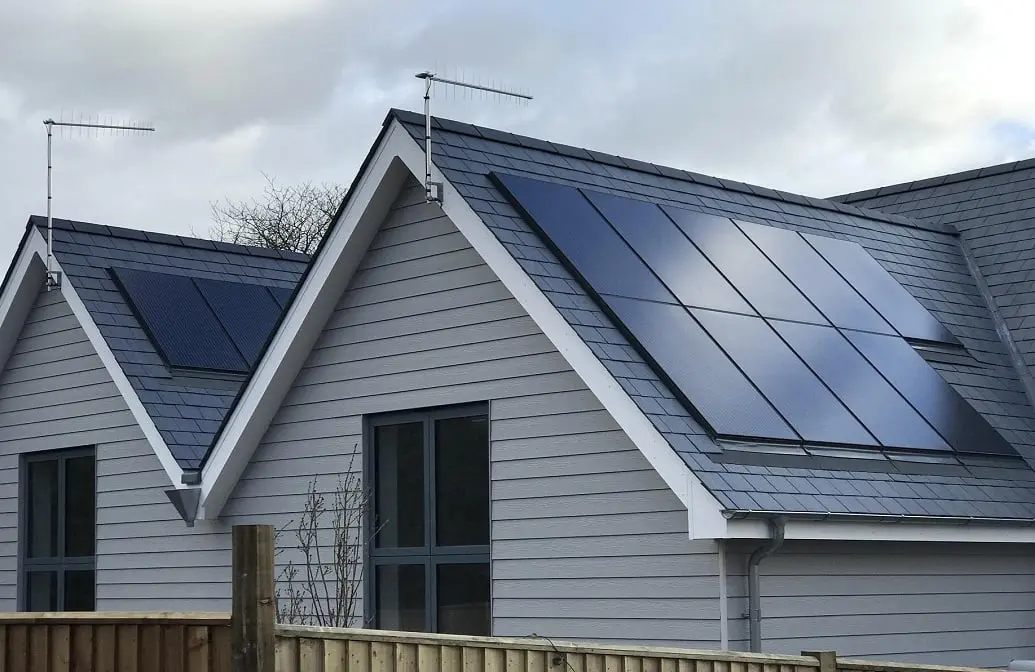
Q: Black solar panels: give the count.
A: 12